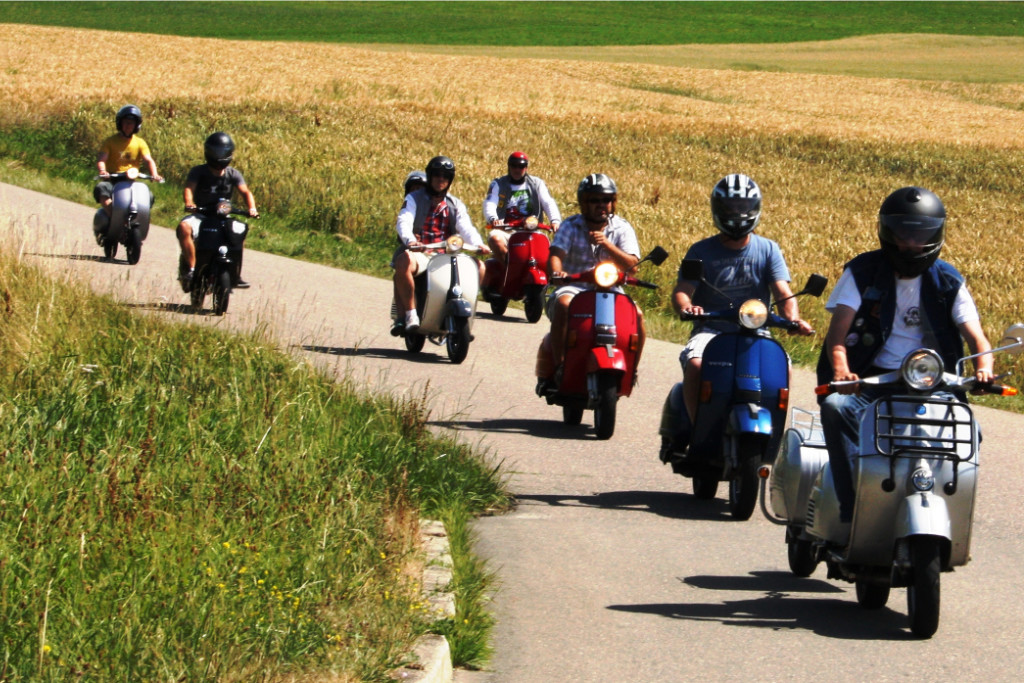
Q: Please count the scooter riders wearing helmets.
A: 8